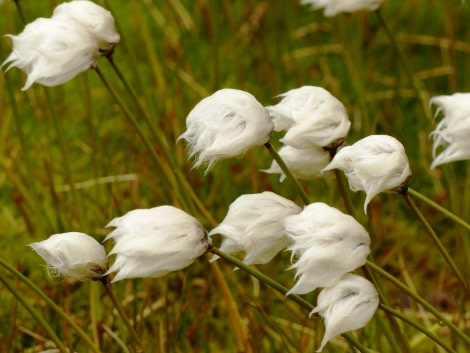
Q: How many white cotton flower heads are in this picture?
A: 13